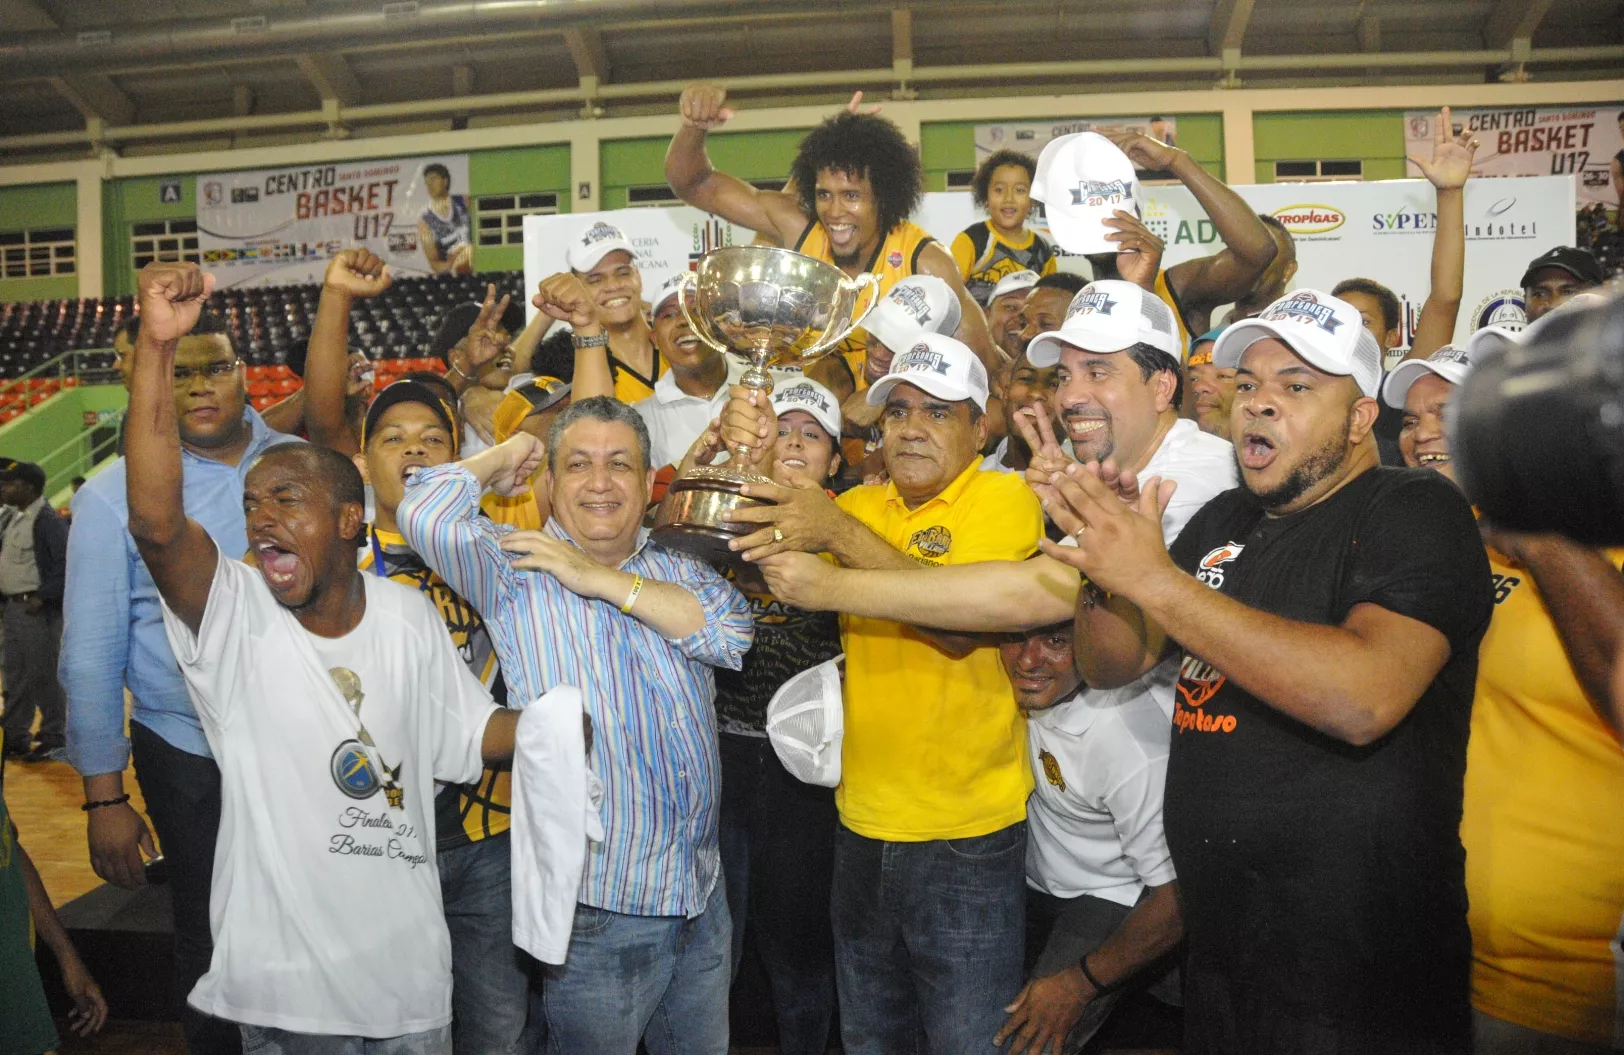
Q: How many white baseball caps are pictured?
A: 12